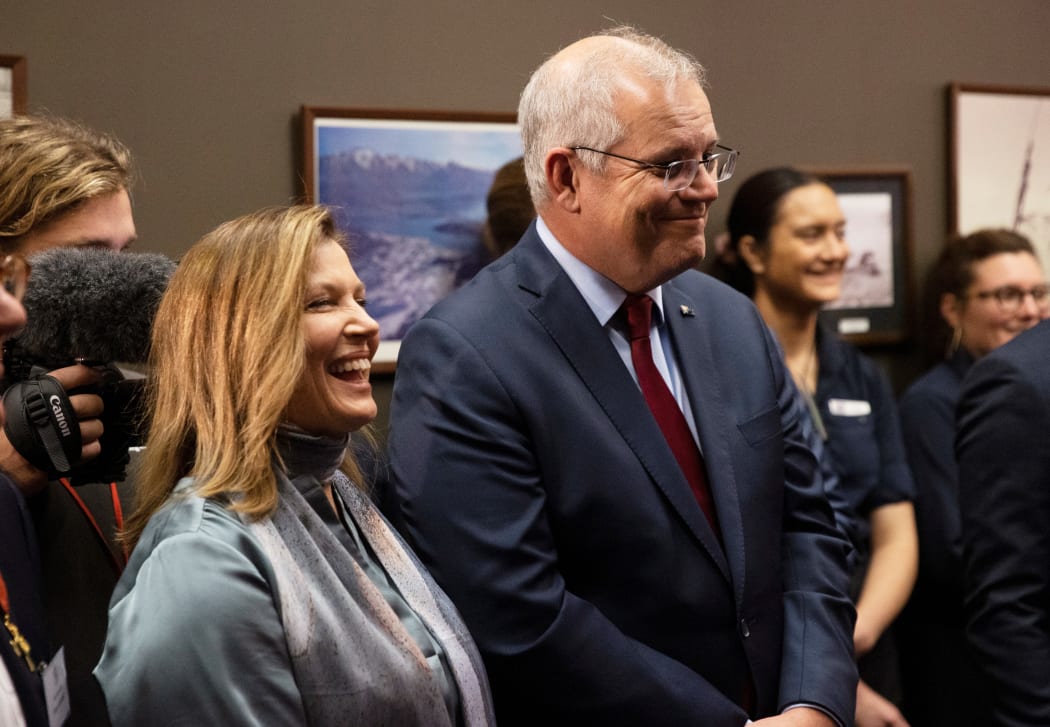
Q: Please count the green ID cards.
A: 0